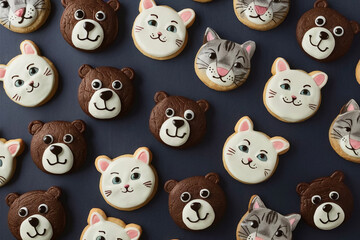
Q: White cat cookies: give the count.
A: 7